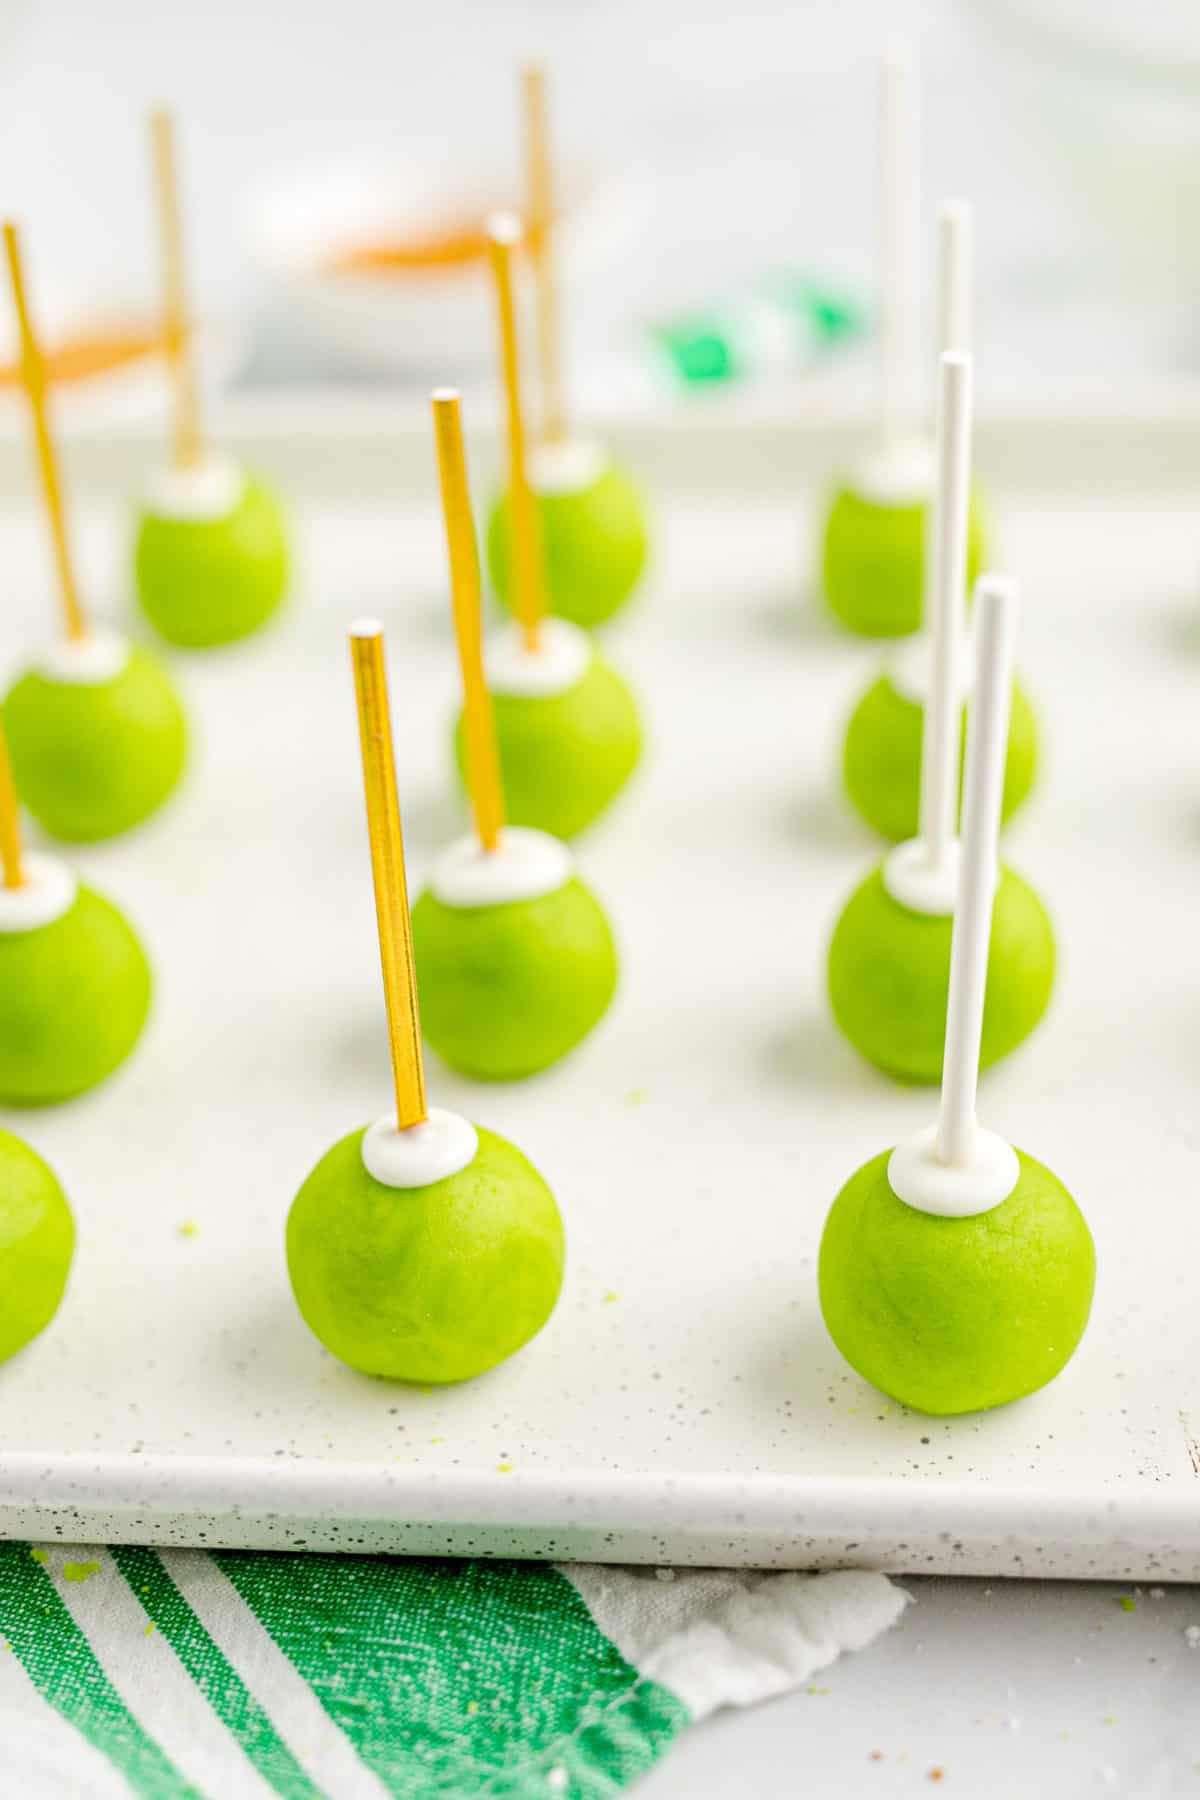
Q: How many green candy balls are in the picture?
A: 12